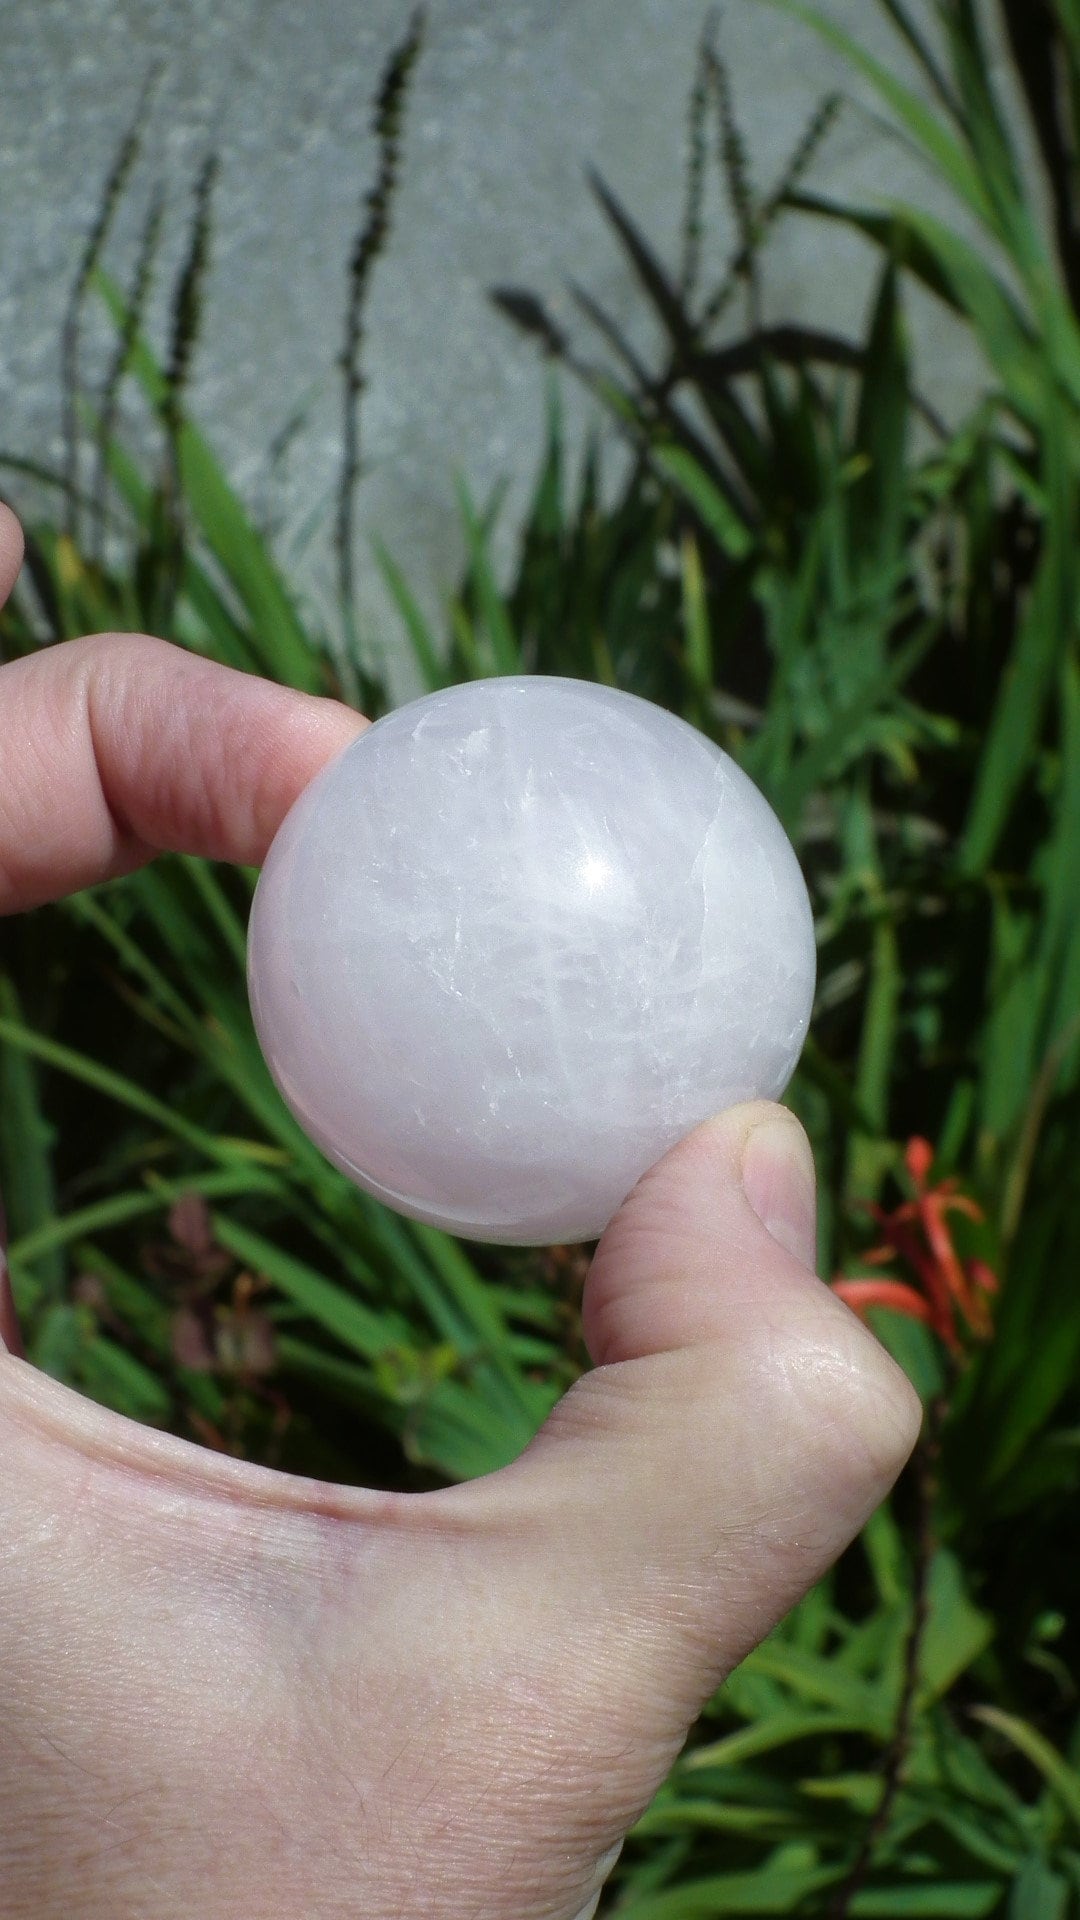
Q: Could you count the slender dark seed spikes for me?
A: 7